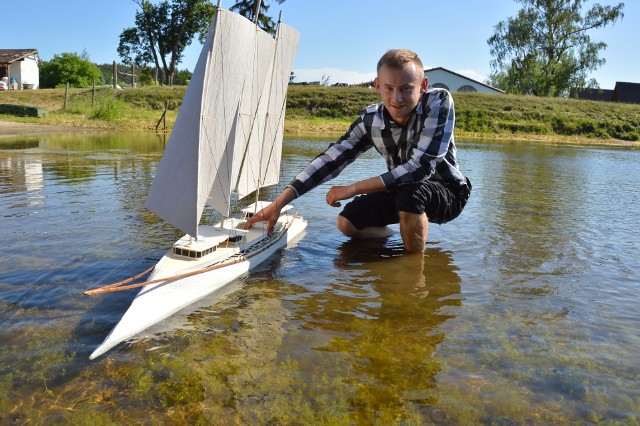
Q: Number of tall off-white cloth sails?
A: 3